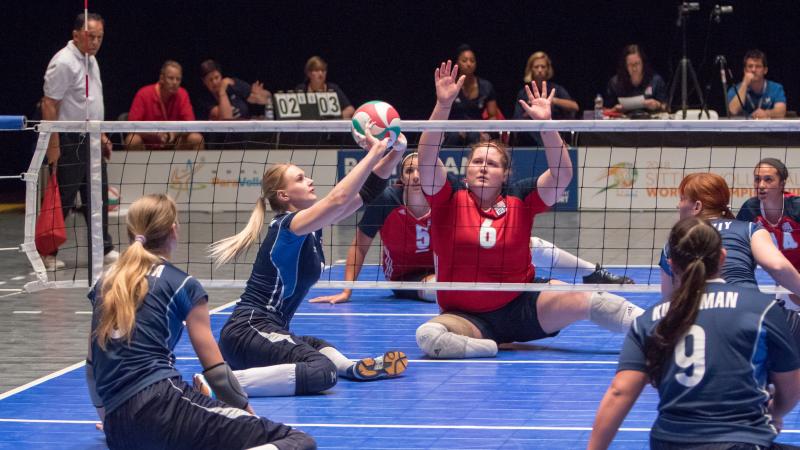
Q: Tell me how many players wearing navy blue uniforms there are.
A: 4